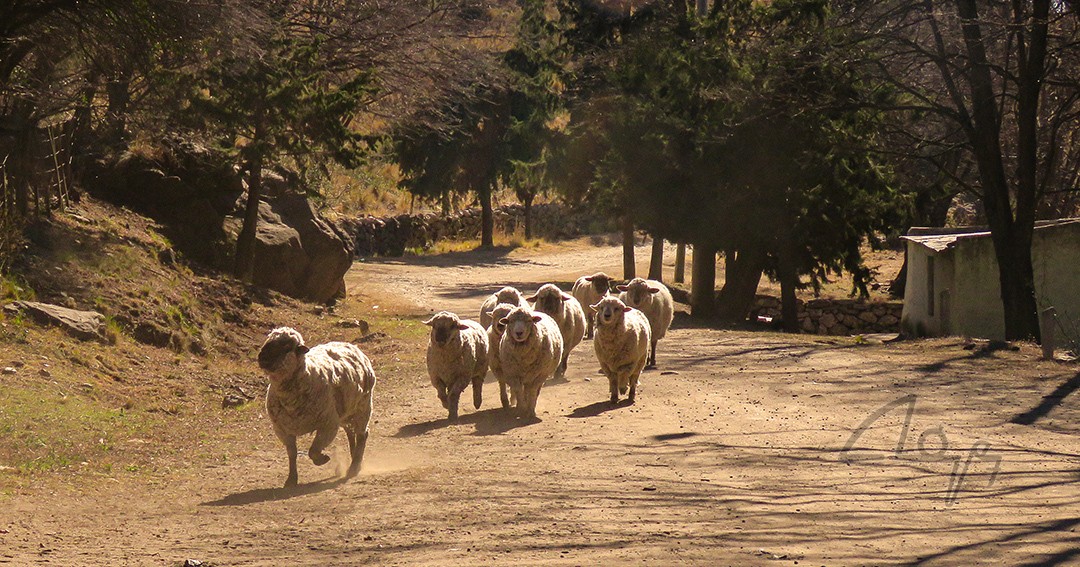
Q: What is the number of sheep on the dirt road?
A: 9